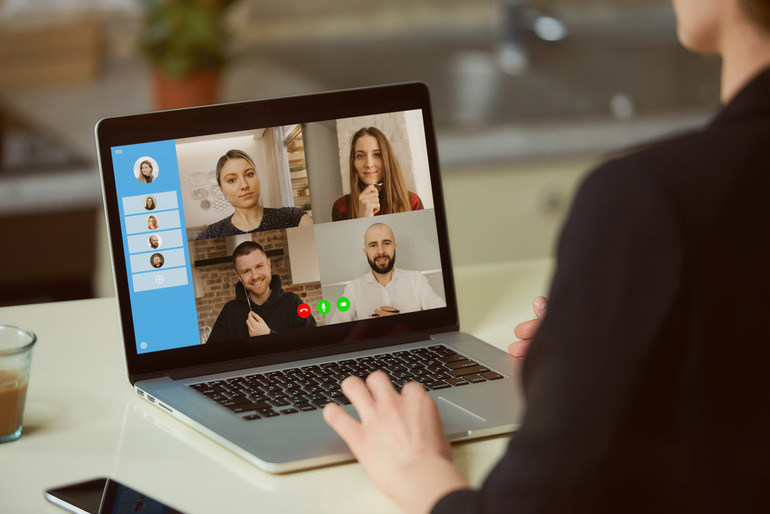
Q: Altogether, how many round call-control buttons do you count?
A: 3